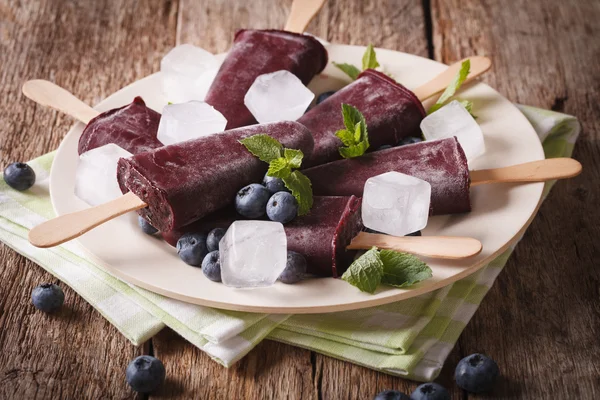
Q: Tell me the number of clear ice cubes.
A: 7